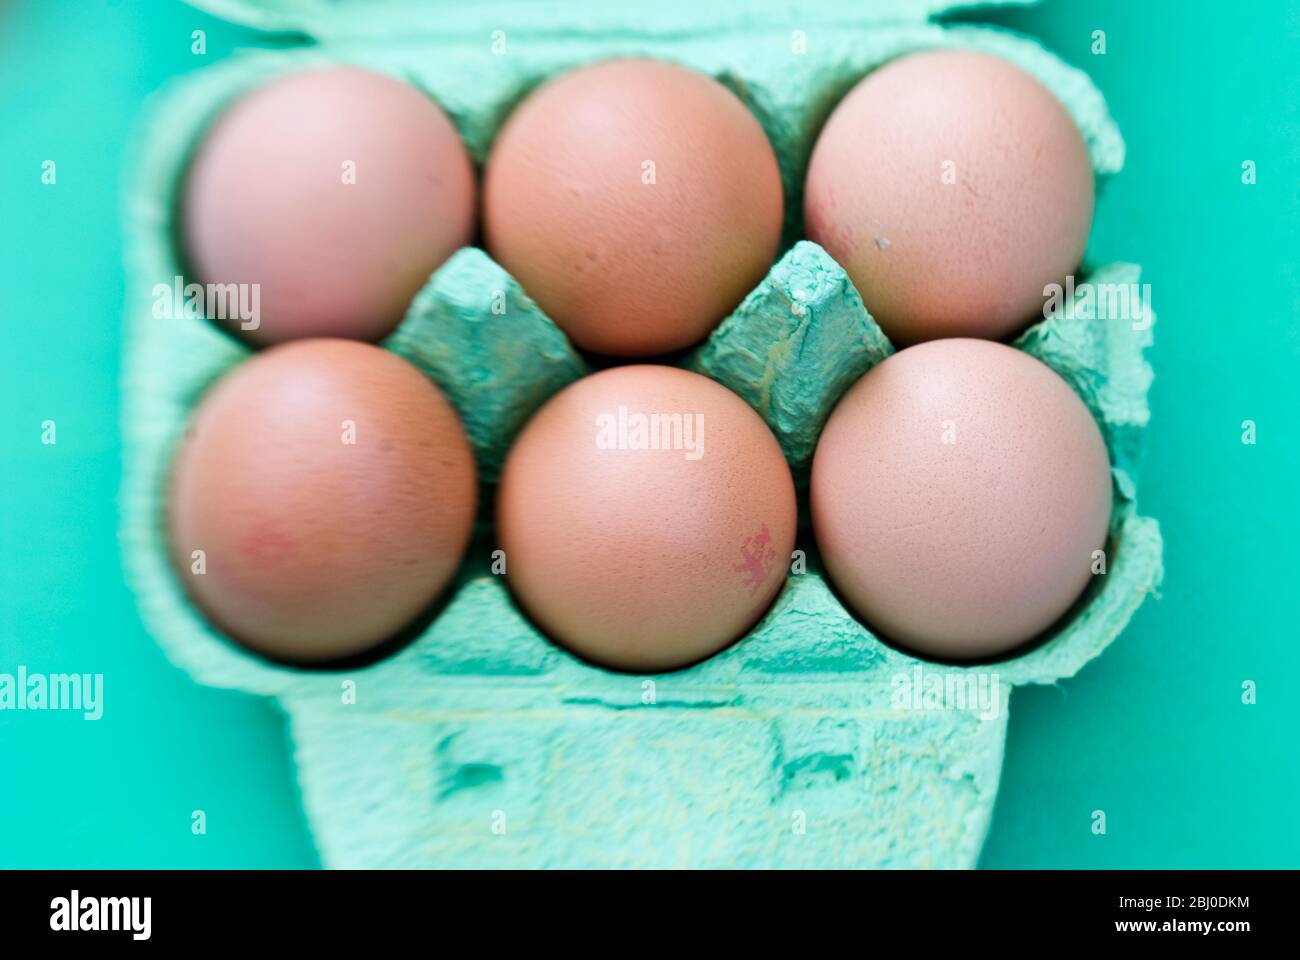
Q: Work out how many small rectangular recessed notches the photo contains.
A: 2